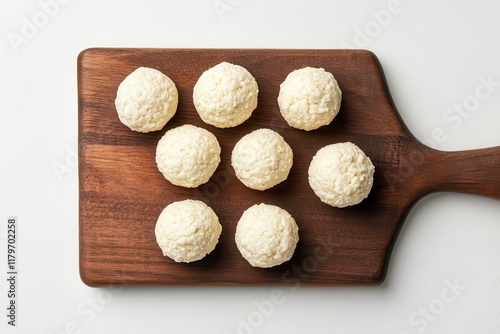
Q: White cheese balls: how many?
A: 8